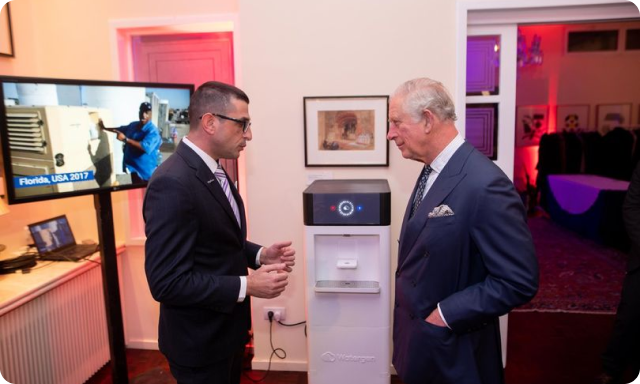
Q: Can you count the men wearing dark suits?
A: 2